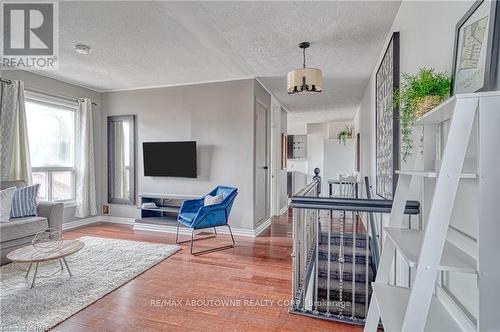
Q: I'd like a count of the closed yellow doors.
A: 0